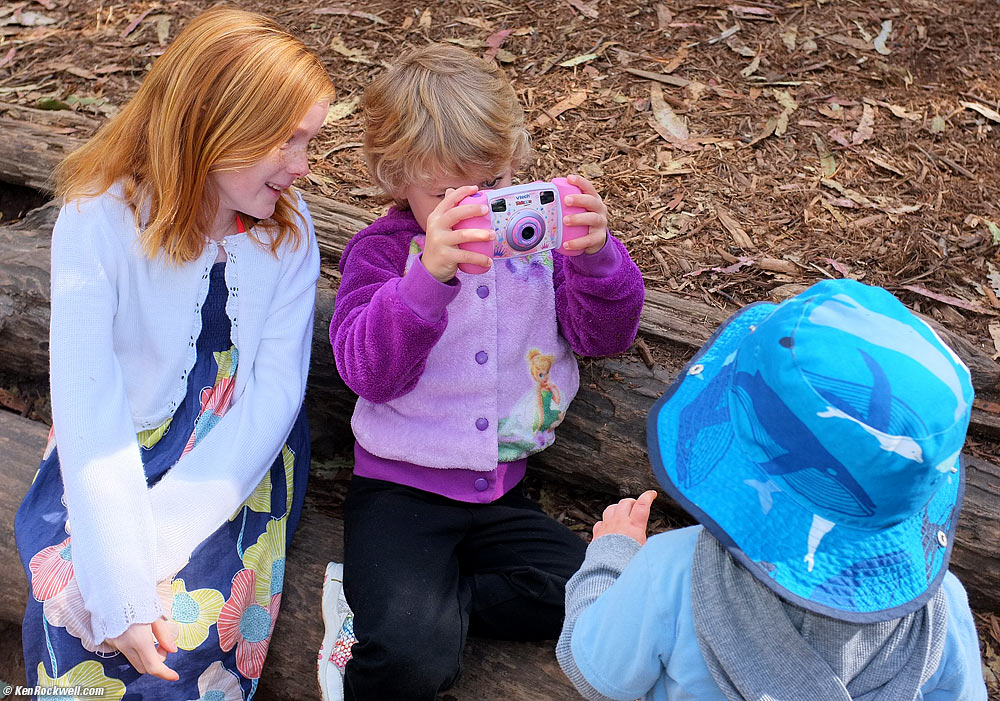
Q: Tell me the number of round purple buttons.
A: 4